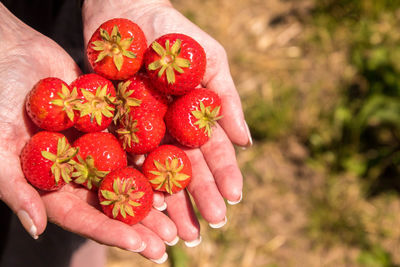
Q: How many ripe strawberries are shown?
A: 11